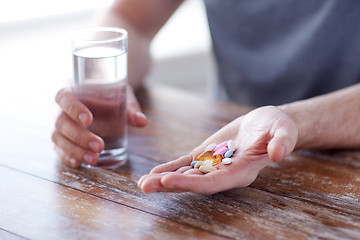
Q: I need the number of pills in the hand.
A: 13